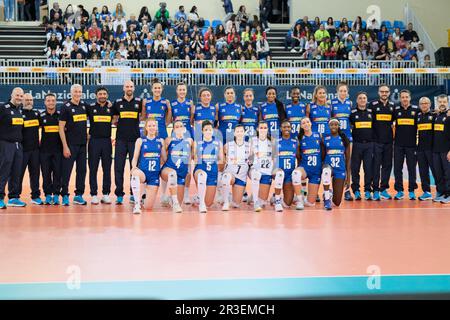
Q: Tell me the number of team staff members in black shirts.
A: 11